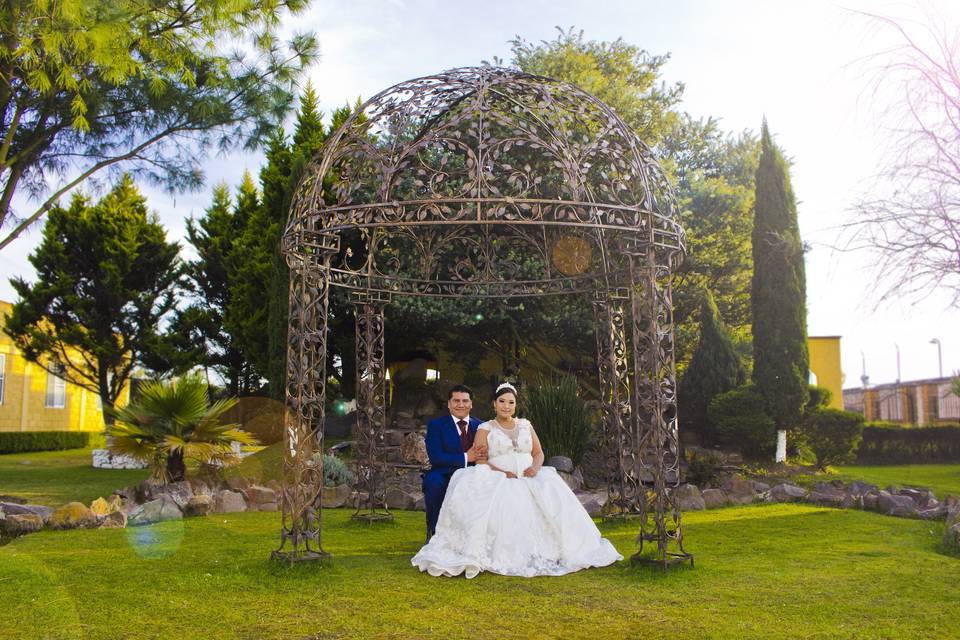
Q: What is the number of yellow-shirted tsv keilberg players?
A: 0